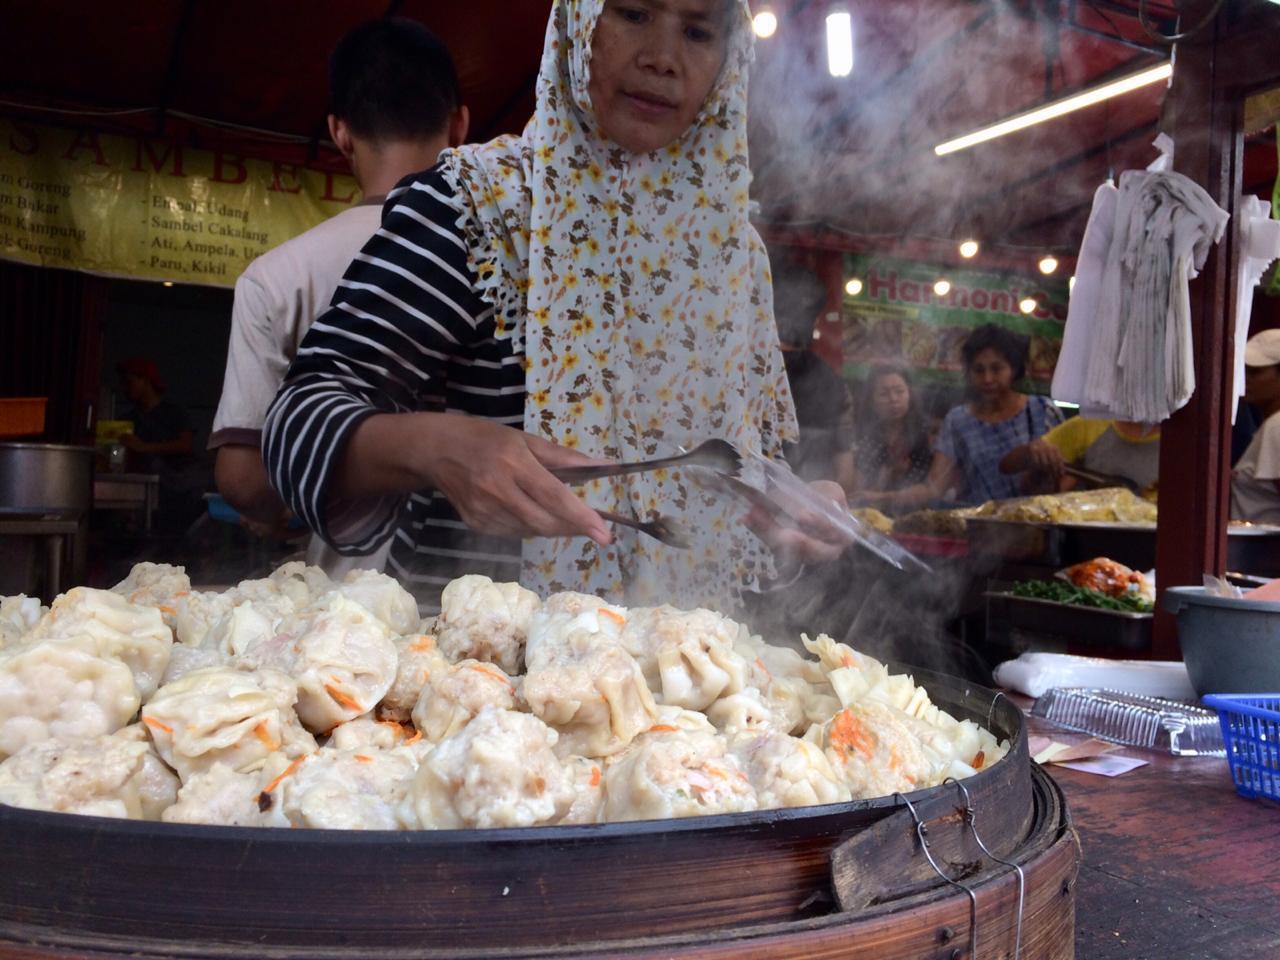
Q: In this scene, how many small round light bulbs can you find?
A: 6